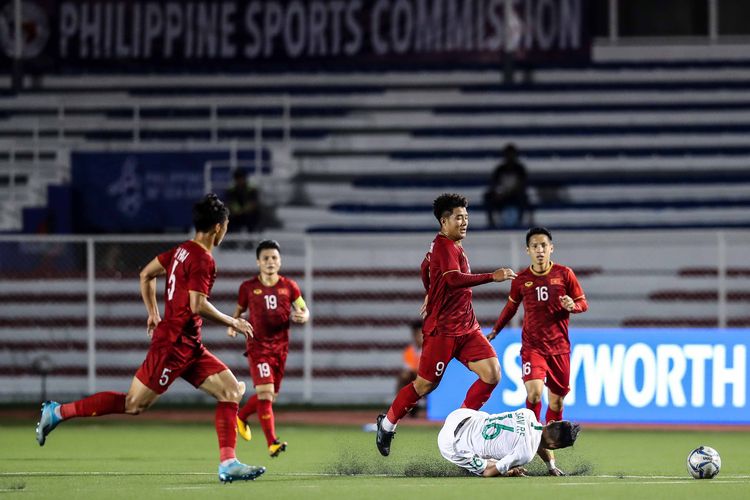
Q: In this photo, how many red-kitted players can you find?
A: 4